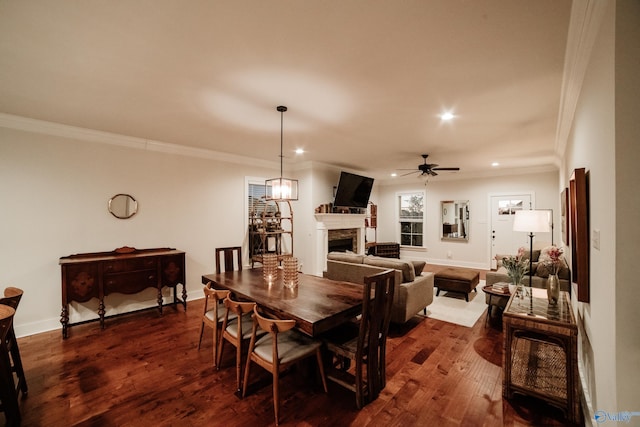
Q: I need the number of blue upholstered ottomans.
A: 0